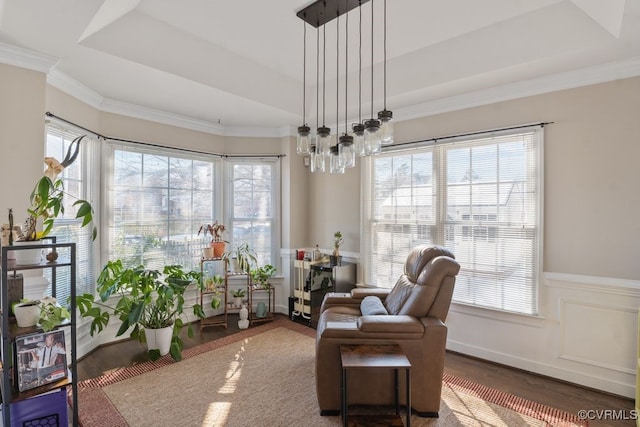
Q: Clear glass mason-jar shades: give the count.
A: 8